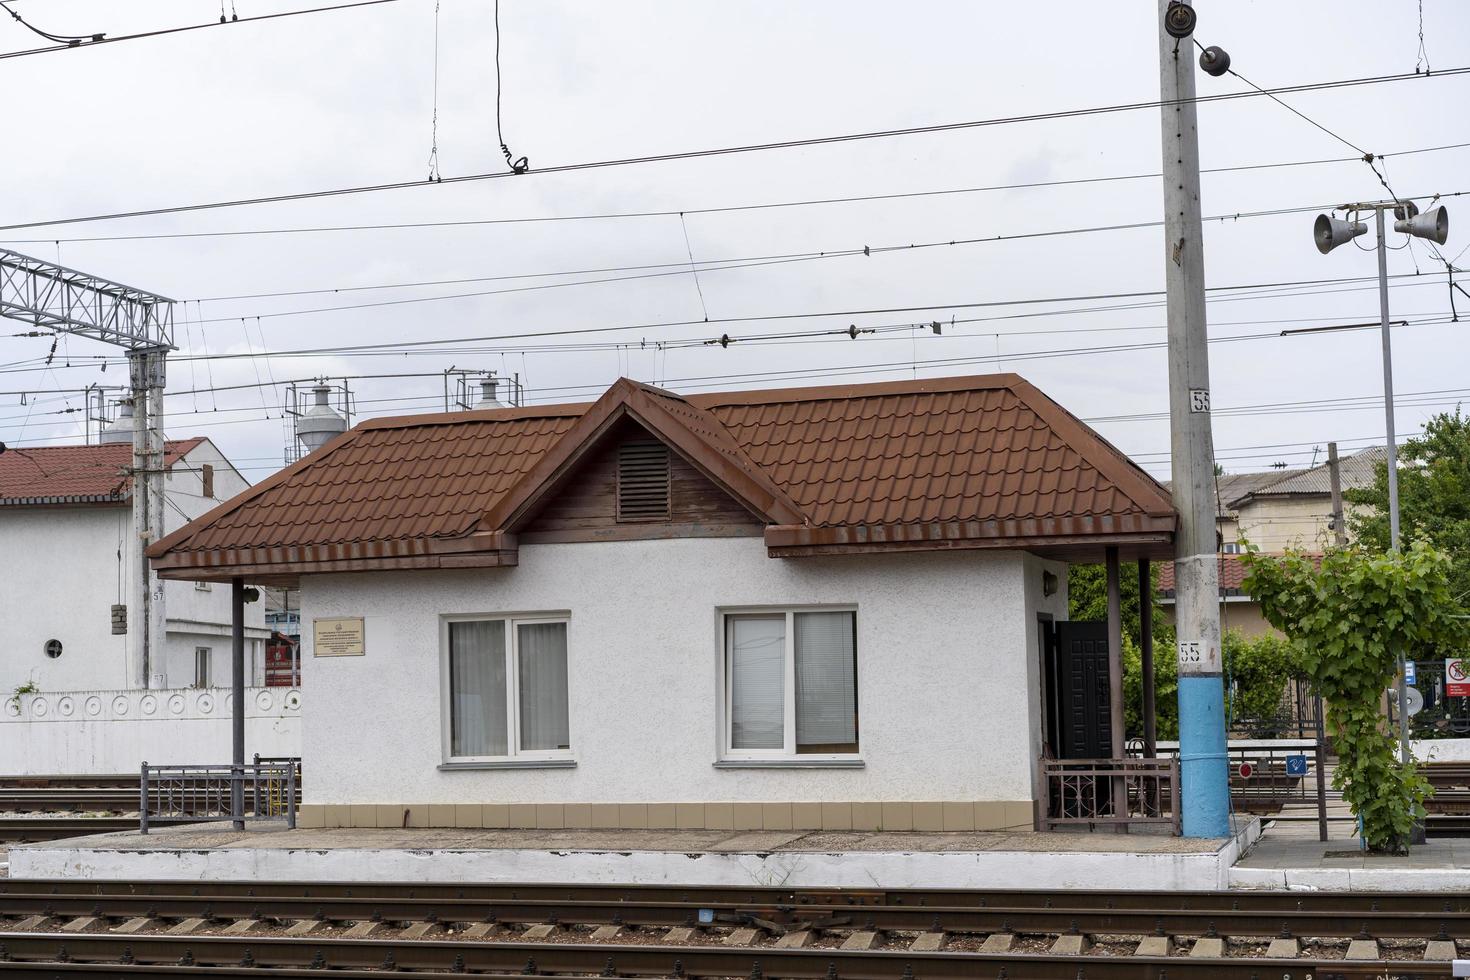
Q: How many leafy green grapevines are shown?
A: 1